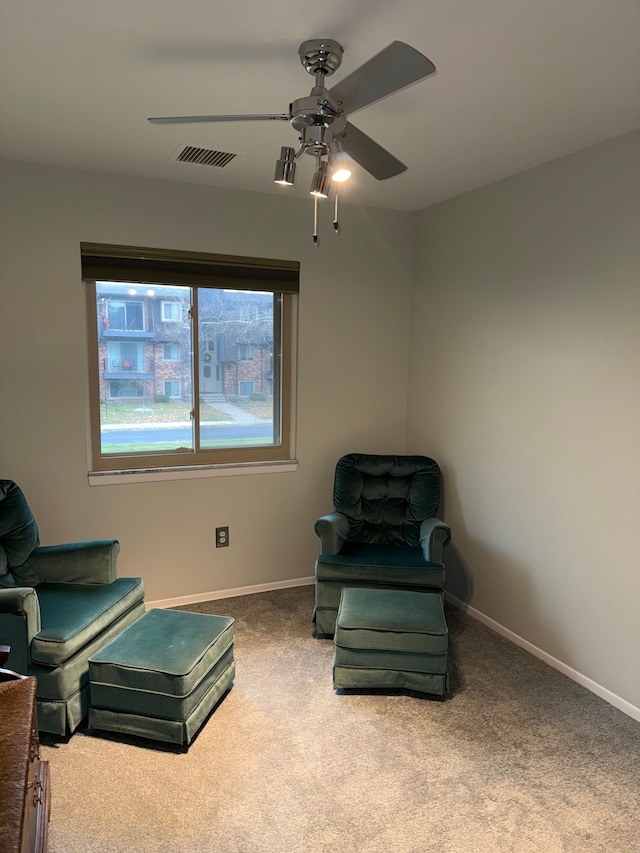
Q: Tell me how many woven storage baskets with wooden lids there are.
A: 0